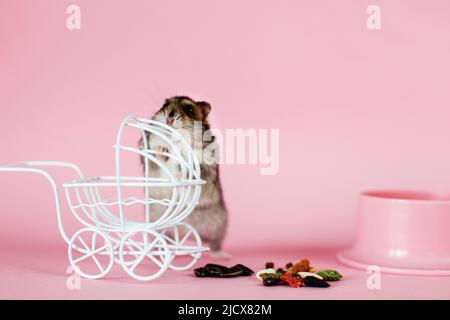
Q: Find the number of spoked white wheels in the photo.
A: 4